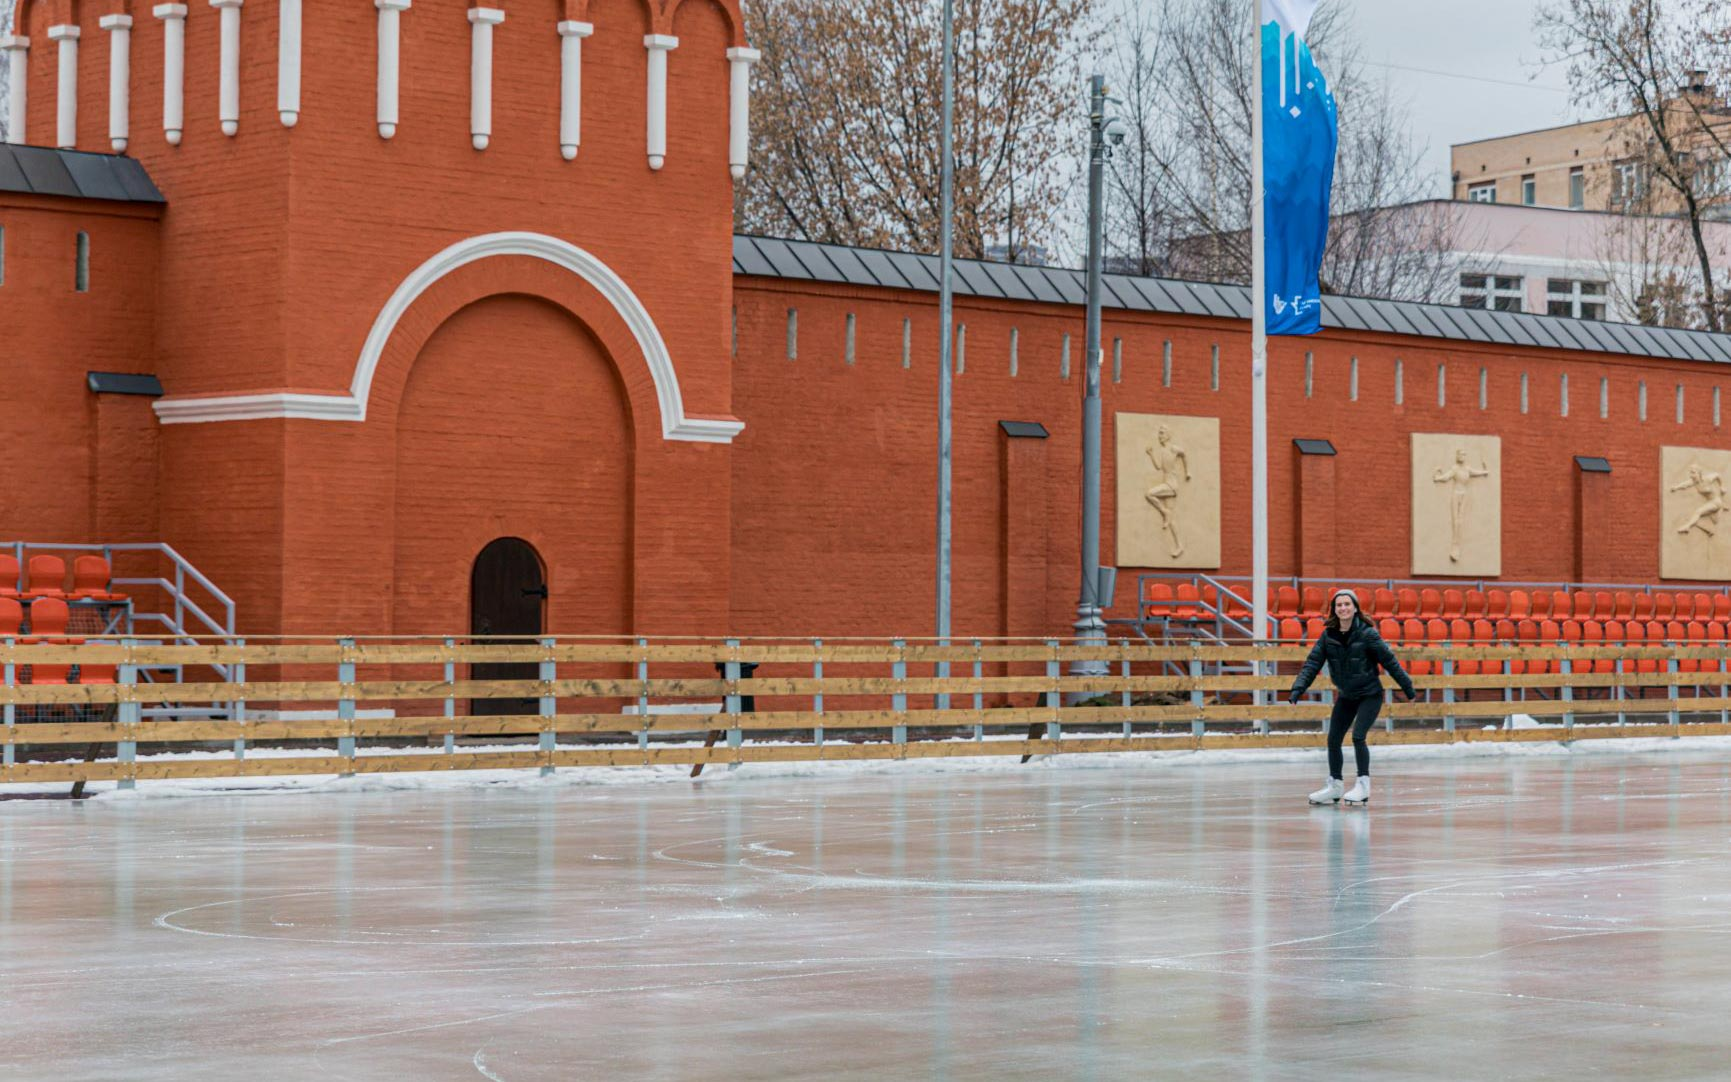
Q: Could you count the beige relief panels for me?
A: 3